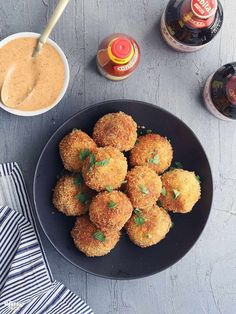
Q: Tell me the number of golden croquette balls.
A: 10